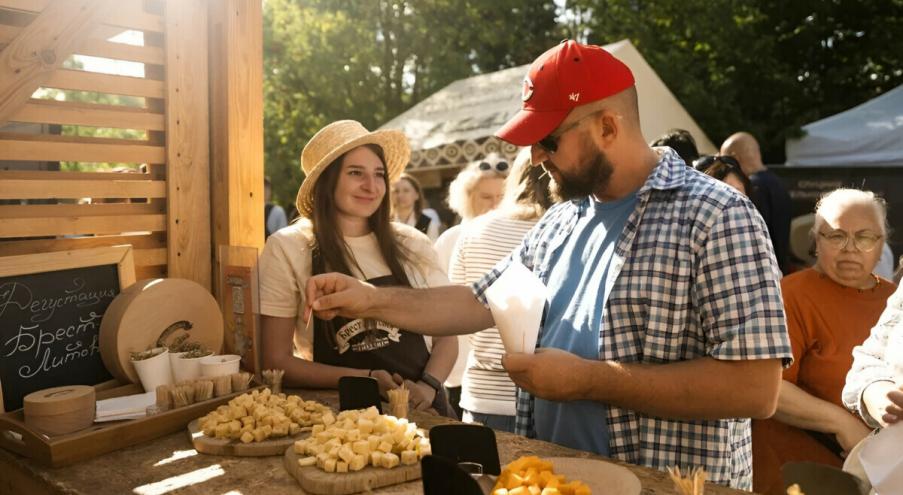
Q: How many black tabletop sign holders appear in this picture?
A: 3